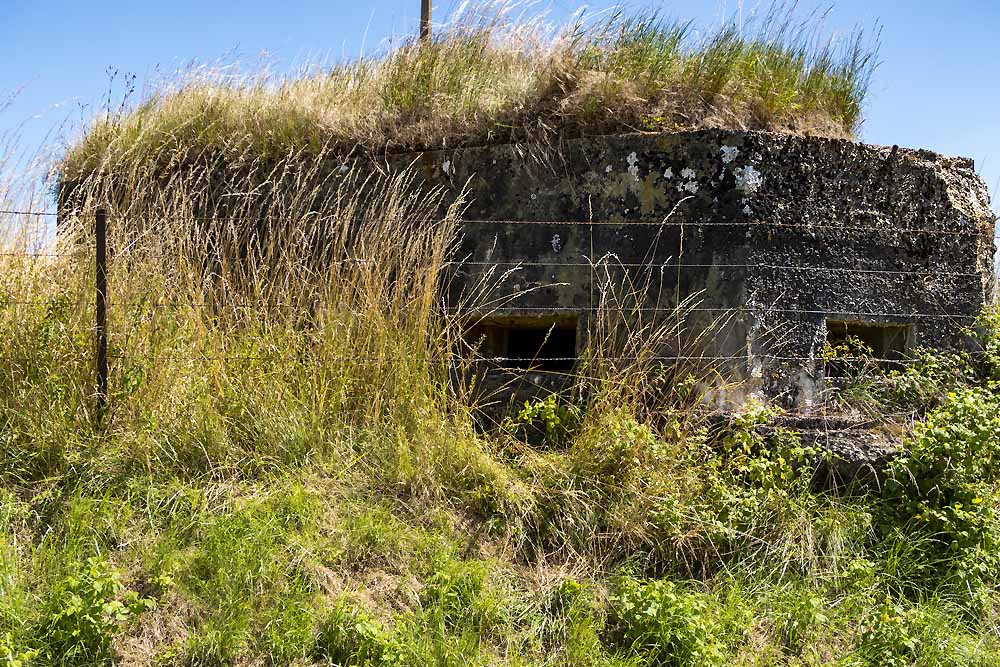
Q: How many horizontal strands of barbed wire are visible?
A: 4